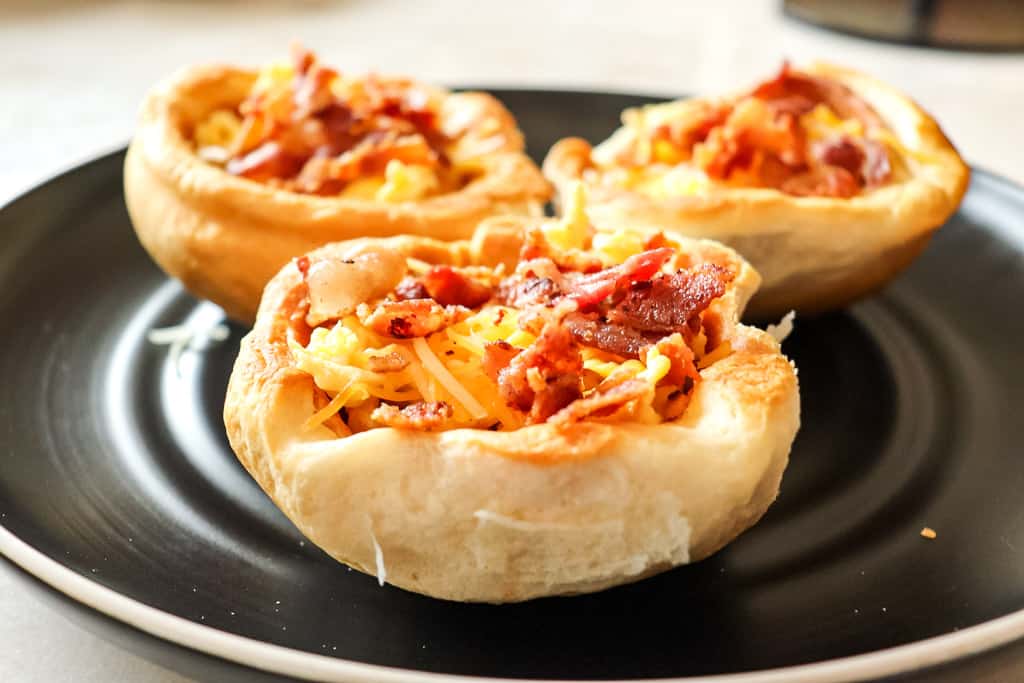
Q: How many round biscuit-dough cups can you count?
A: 3